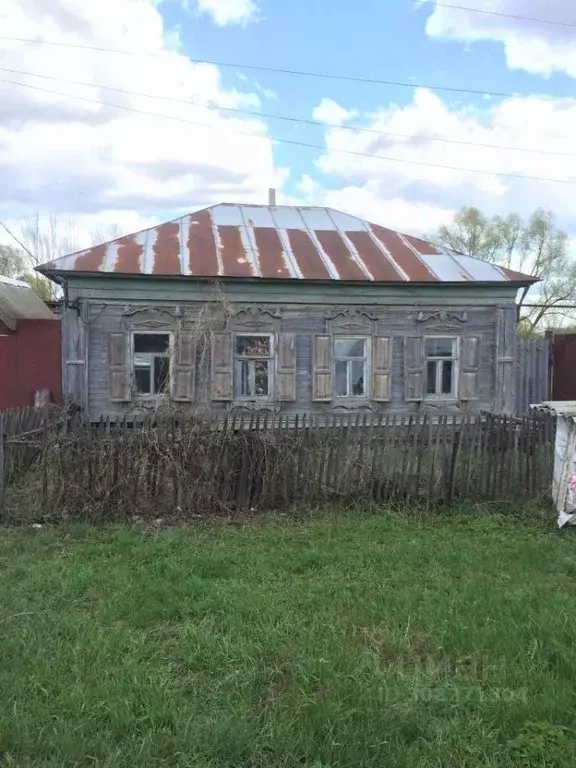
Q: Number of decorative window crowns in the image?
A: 4